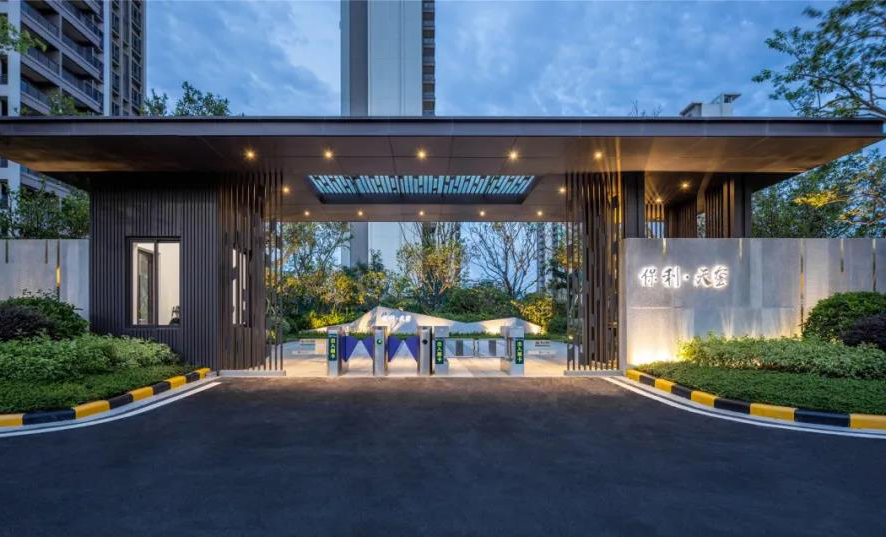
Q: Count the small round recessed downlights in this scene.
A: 14